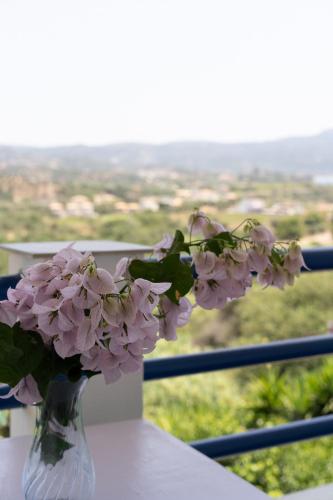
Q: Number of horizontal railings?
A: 3